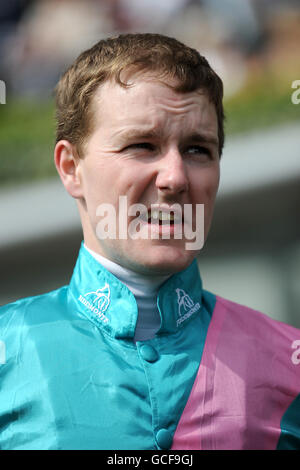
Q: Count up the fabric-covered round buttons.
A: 2